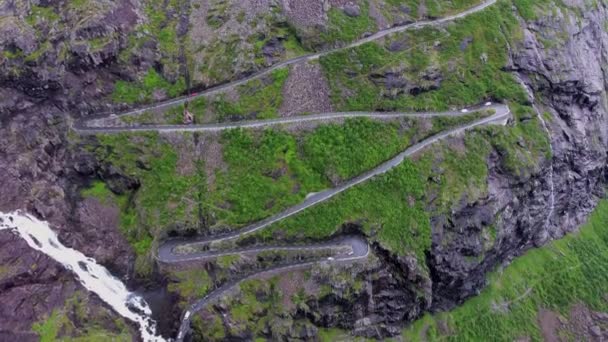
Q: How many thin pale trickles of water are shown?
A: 1